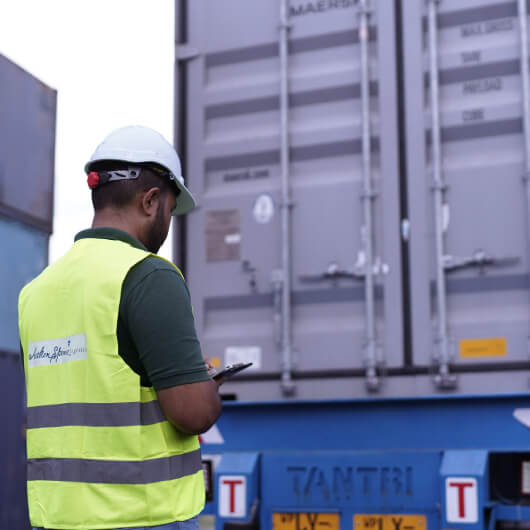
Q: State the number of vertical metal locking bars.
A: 4